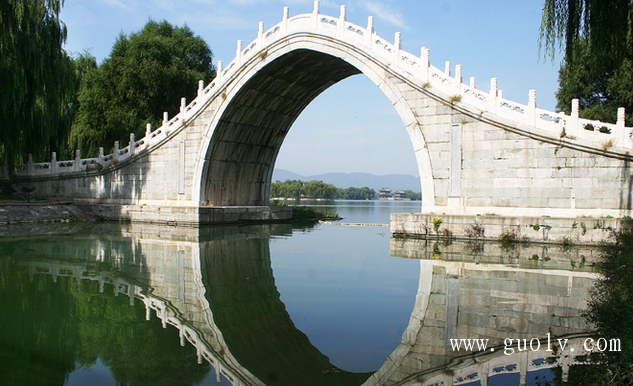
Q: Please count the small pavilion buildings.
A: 2